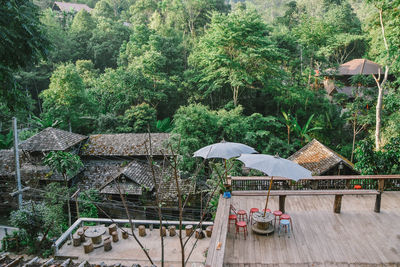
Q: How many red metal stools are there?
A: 7